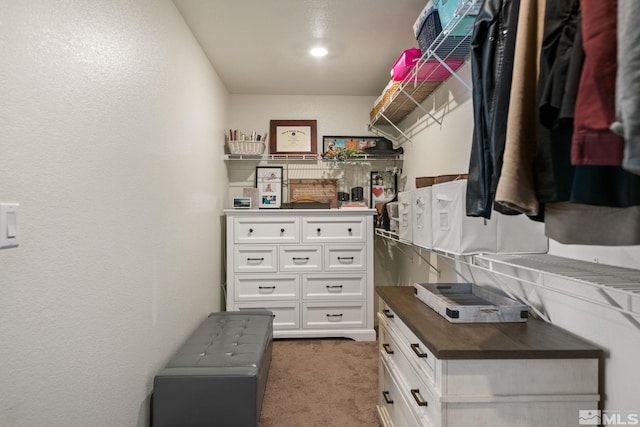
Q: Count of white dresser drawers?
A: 12